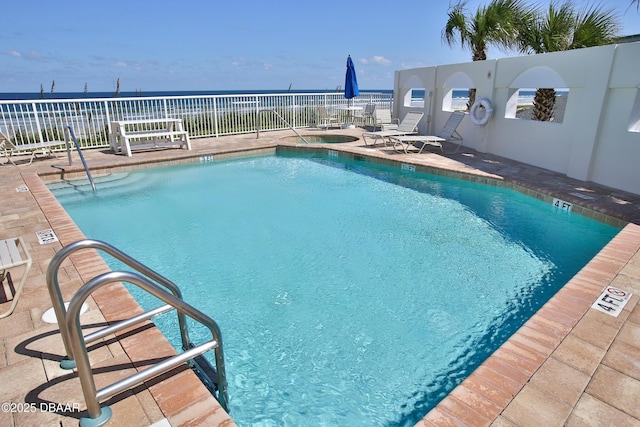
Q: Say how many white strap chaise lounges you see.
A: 4